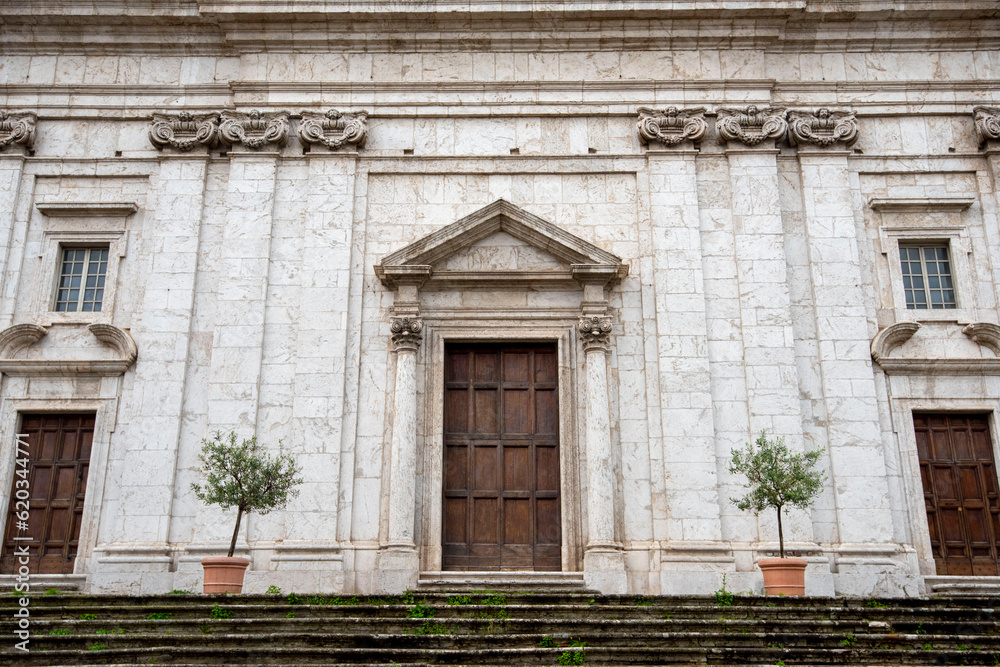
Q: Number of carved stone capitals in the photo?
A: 10